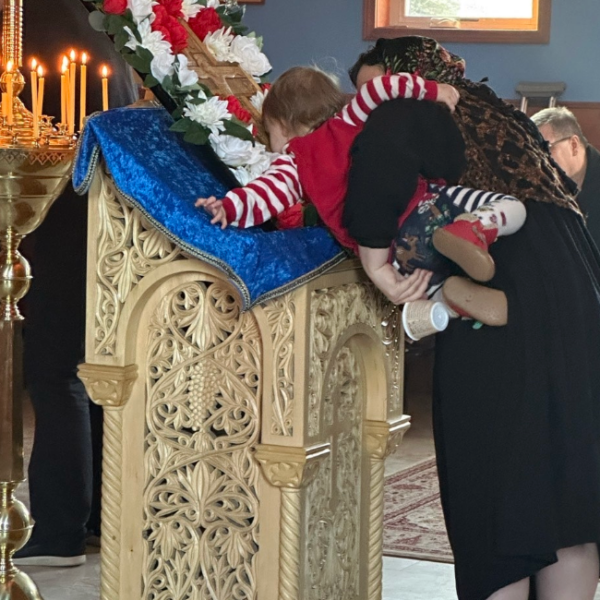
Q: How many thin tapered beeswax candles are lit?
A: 8